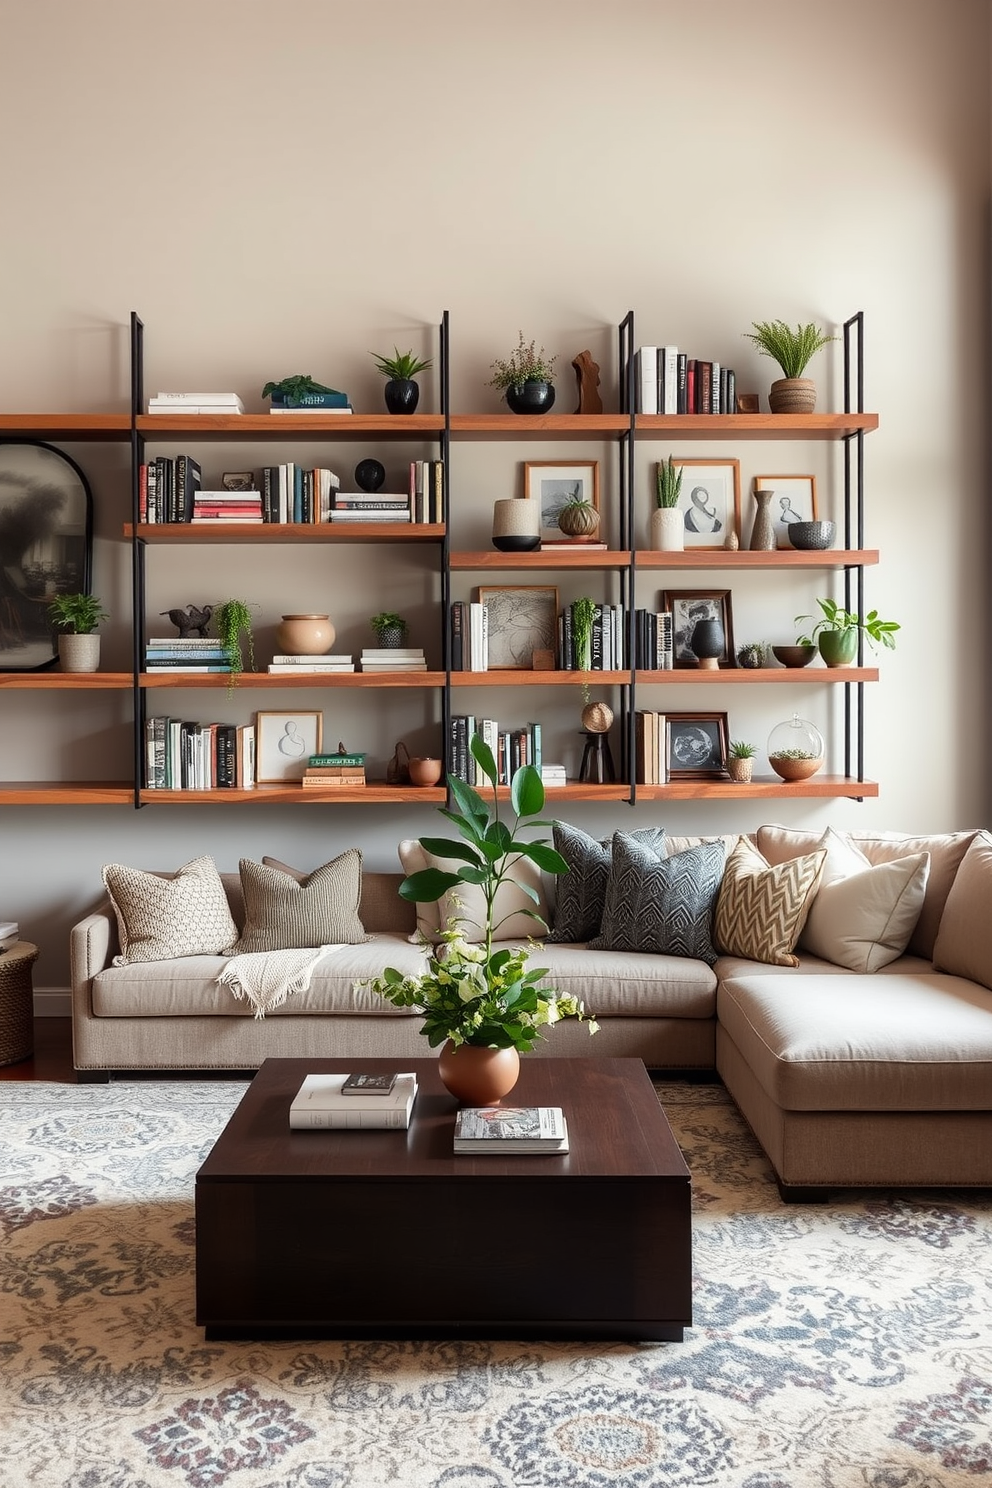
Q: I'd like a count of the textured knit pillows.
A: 2